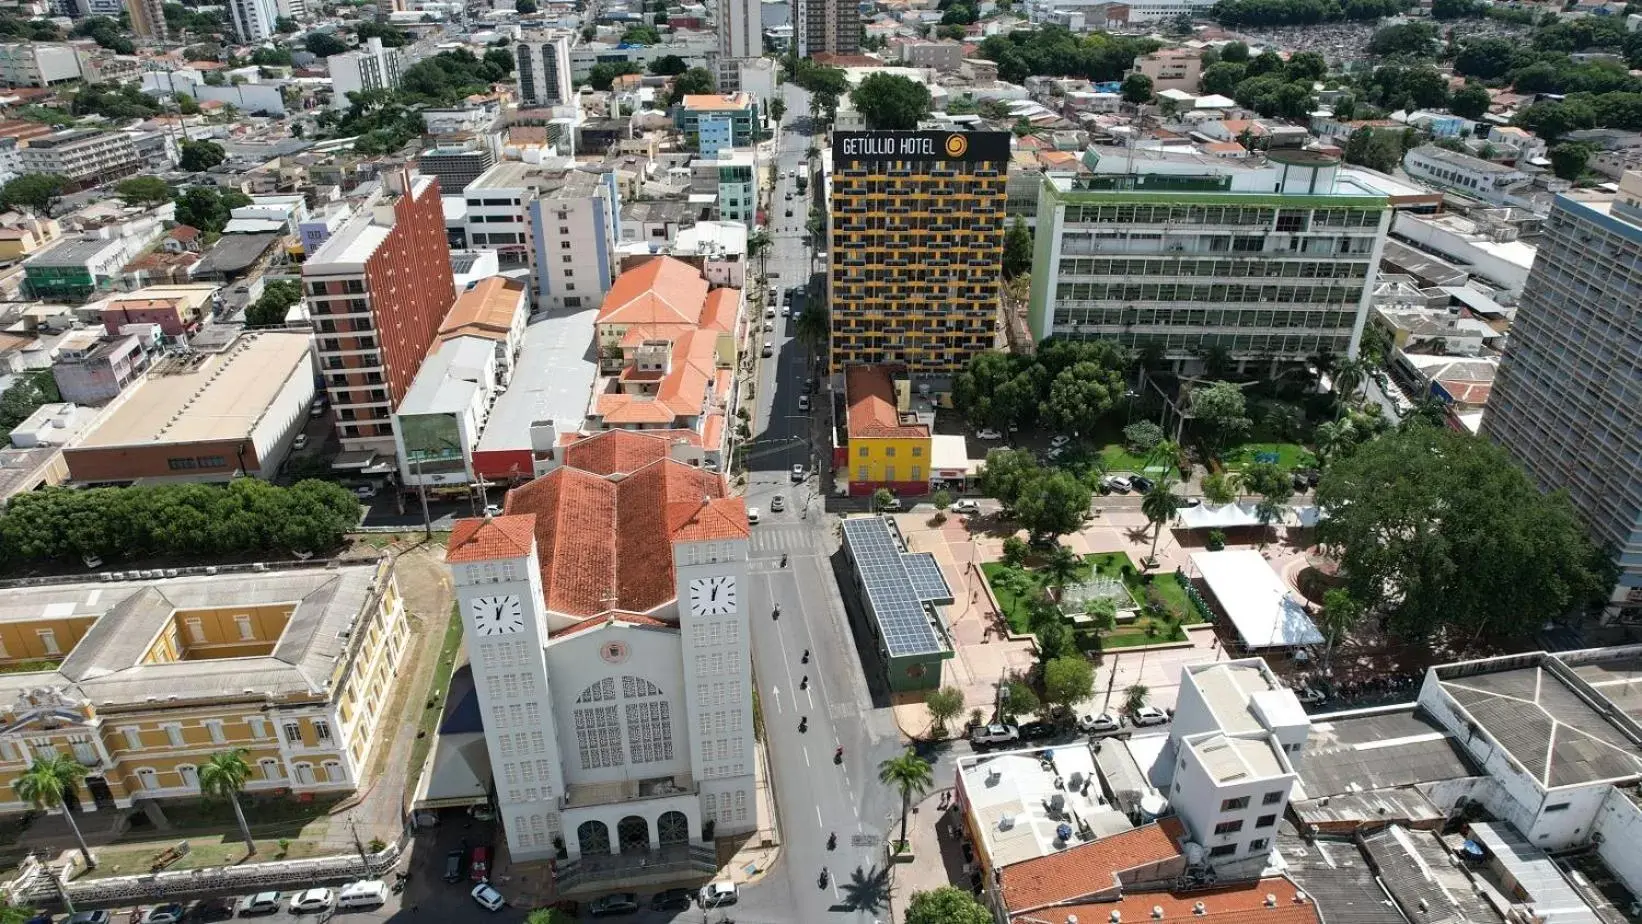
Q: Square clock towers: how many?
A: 2